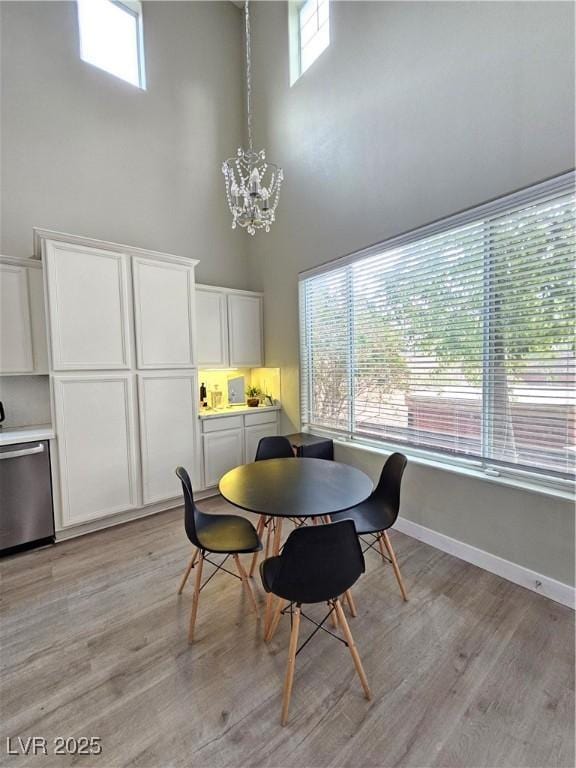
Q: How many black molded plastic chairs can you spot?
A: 4